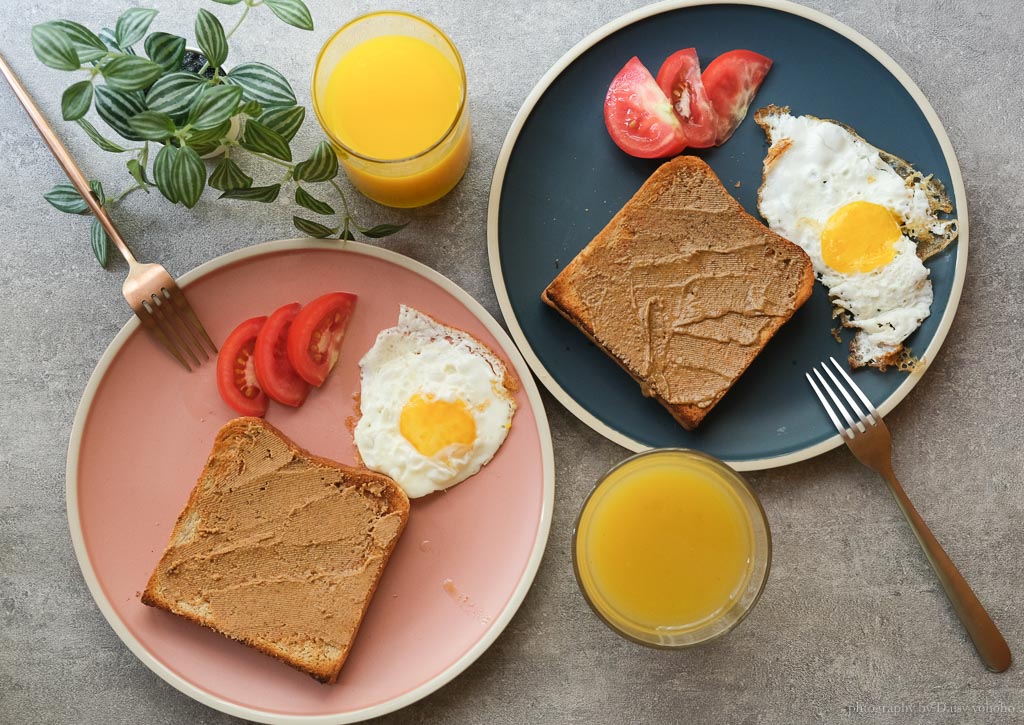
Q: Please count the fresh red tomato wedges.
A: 6